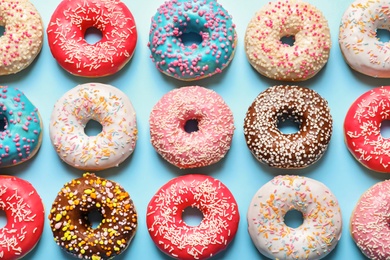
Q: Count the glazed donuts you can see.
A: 15